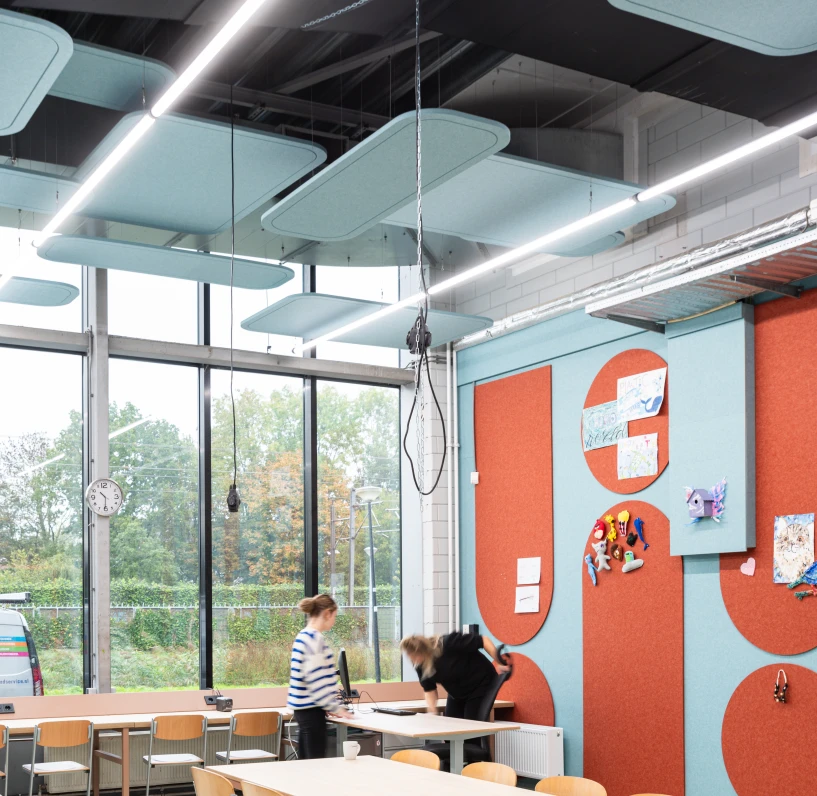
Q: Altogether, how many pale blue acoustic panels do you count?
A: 11